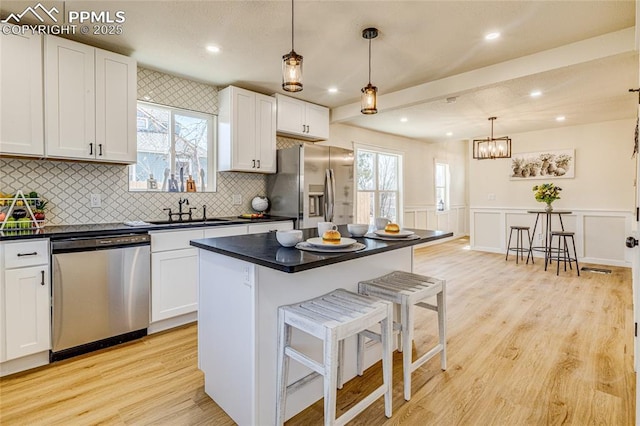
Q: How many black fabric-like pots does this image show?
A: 0